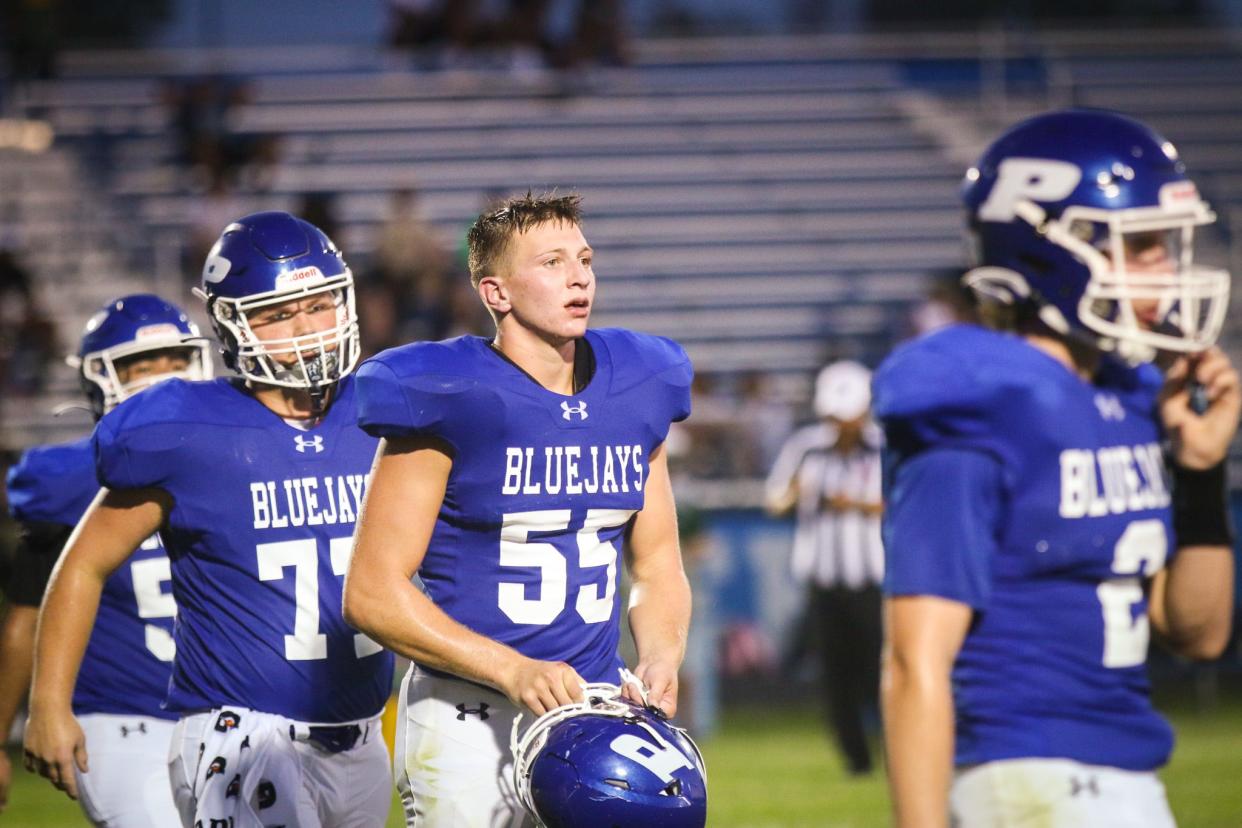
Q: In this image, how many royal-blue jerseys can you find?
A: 4